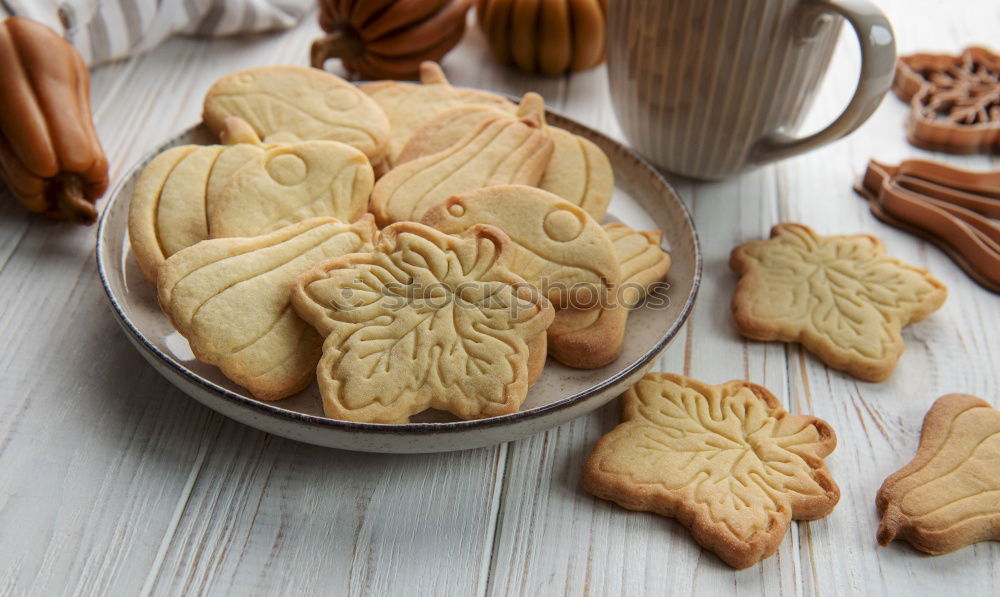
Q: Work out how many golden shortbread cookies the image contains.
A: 13